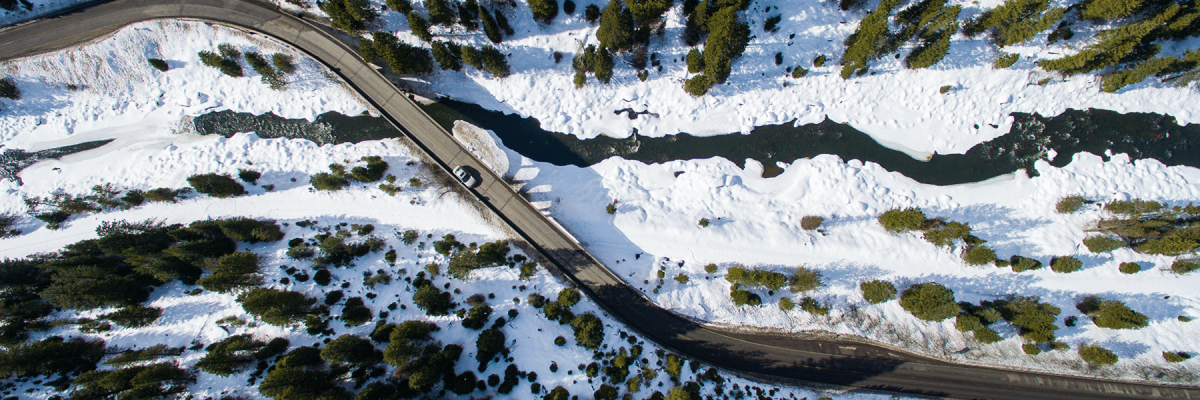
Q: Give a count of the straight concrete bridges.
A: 1